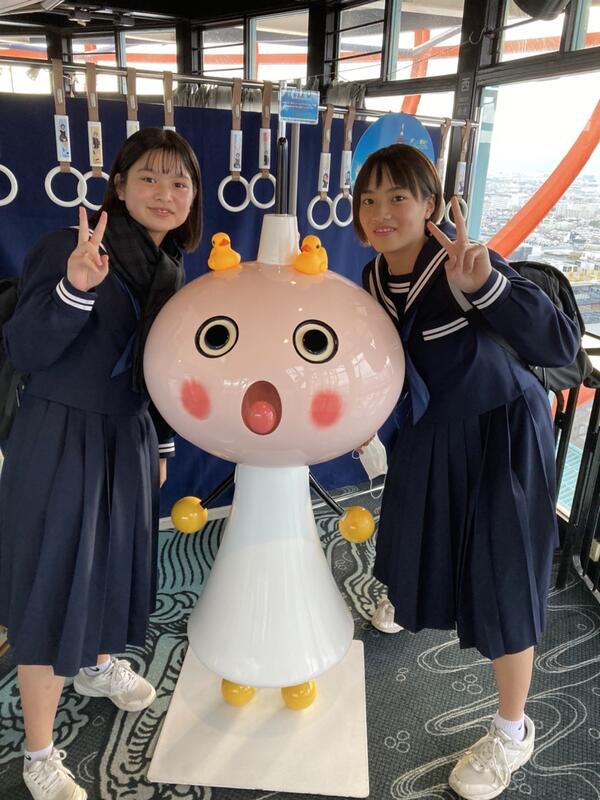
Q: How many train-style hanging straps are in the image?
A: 11